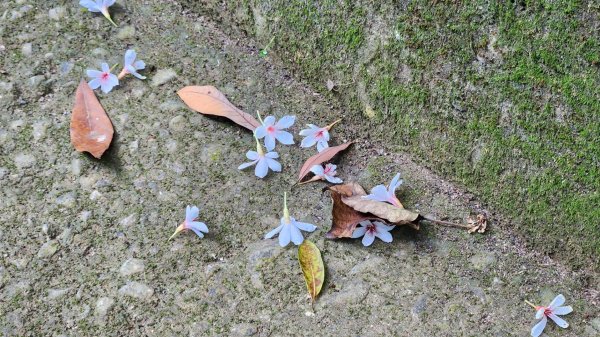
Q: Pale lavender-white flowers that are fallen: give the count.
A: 12